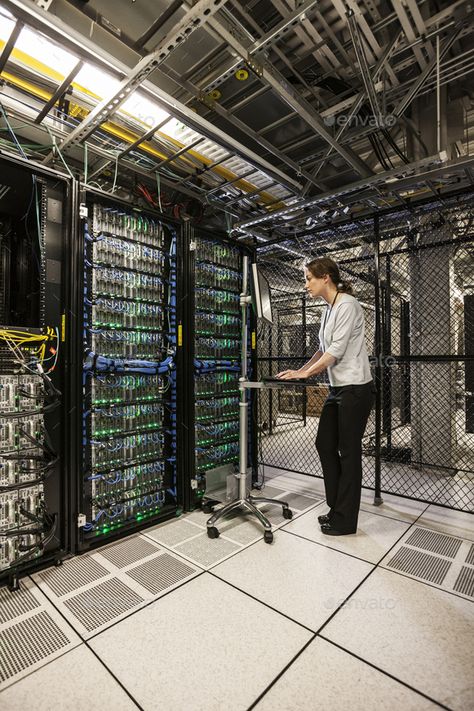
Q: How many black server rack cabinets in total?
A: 3